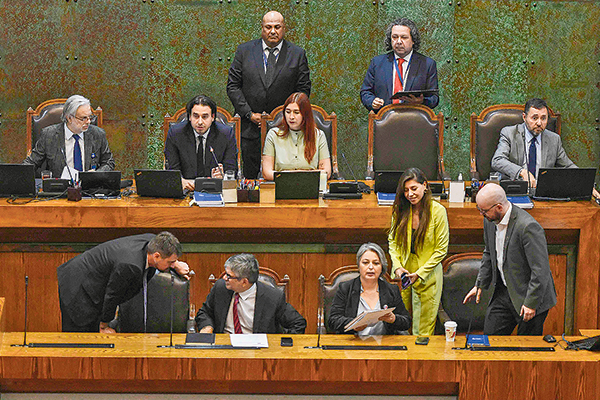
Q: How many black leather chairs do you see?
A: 9